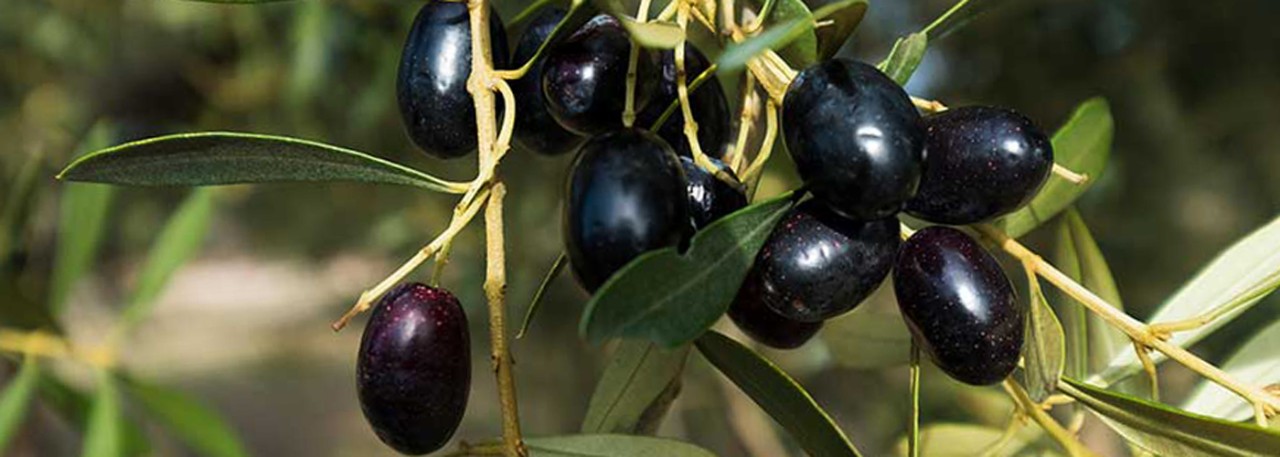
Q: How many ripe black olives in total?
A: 12